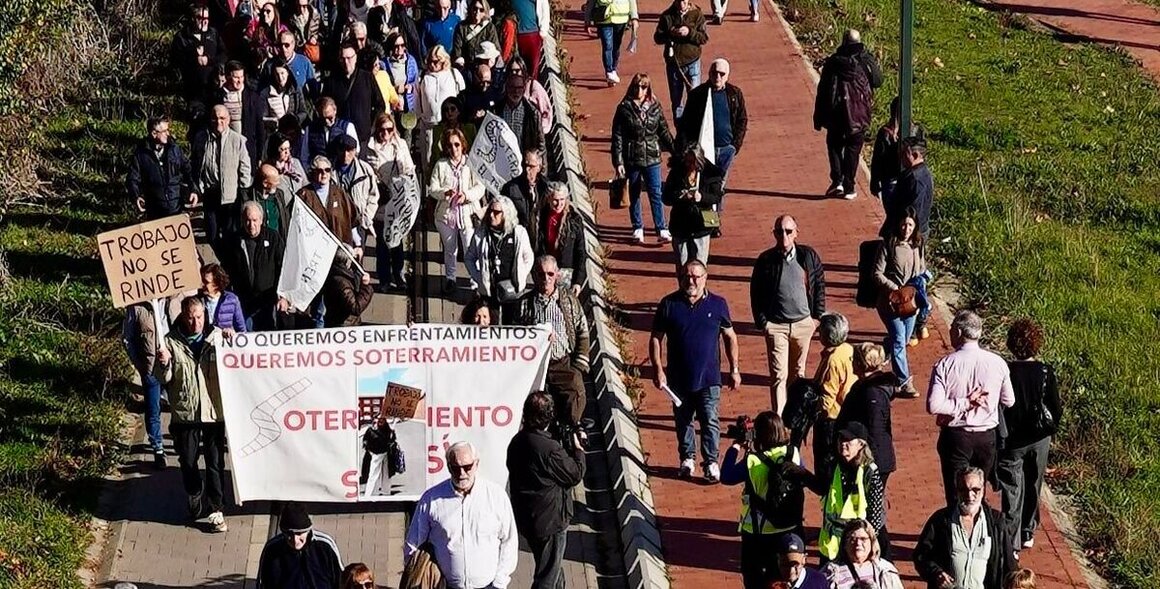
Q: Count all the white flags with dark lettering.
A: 3